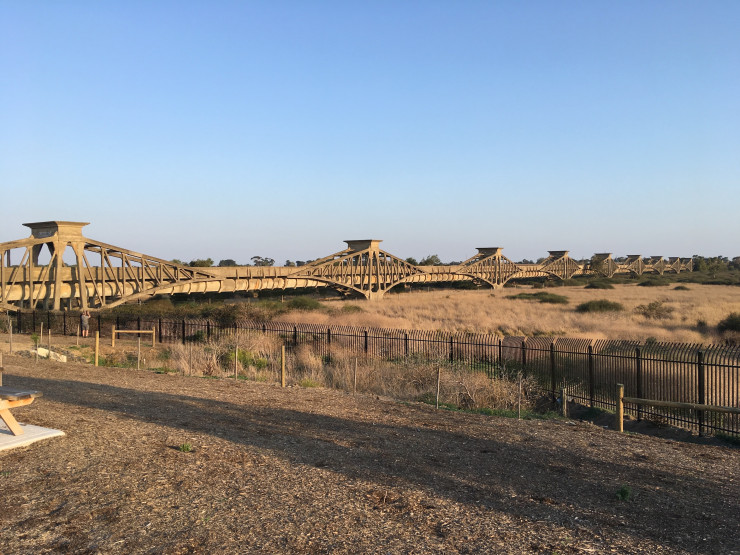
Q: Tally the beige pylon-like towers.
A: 9